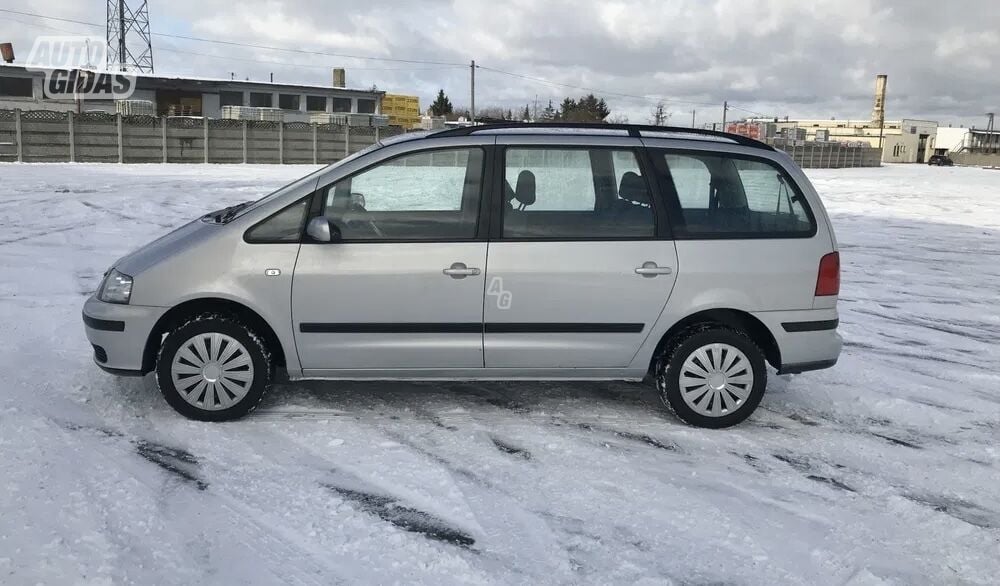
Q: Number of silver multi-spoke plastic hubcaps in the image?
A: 2